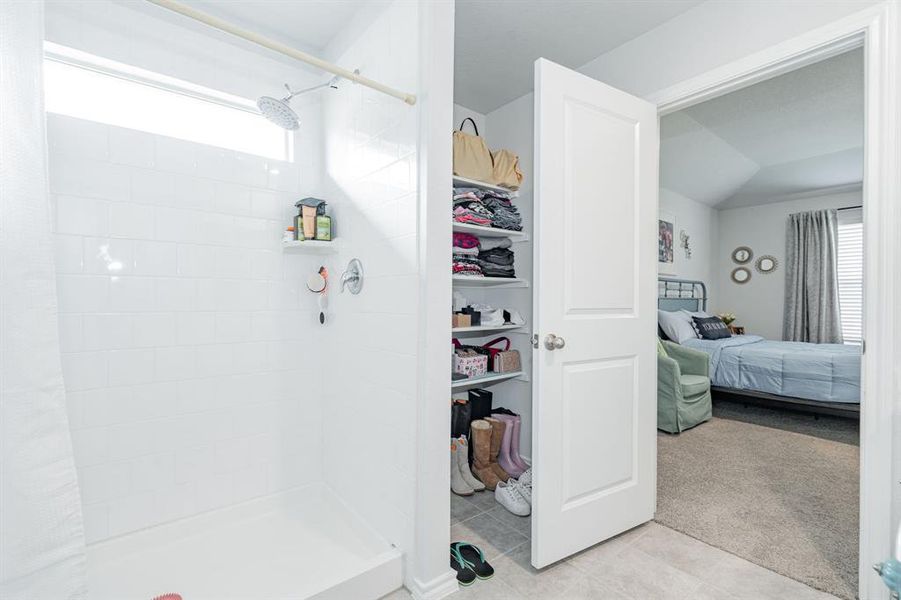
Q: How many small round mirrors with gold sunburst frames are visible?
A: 3